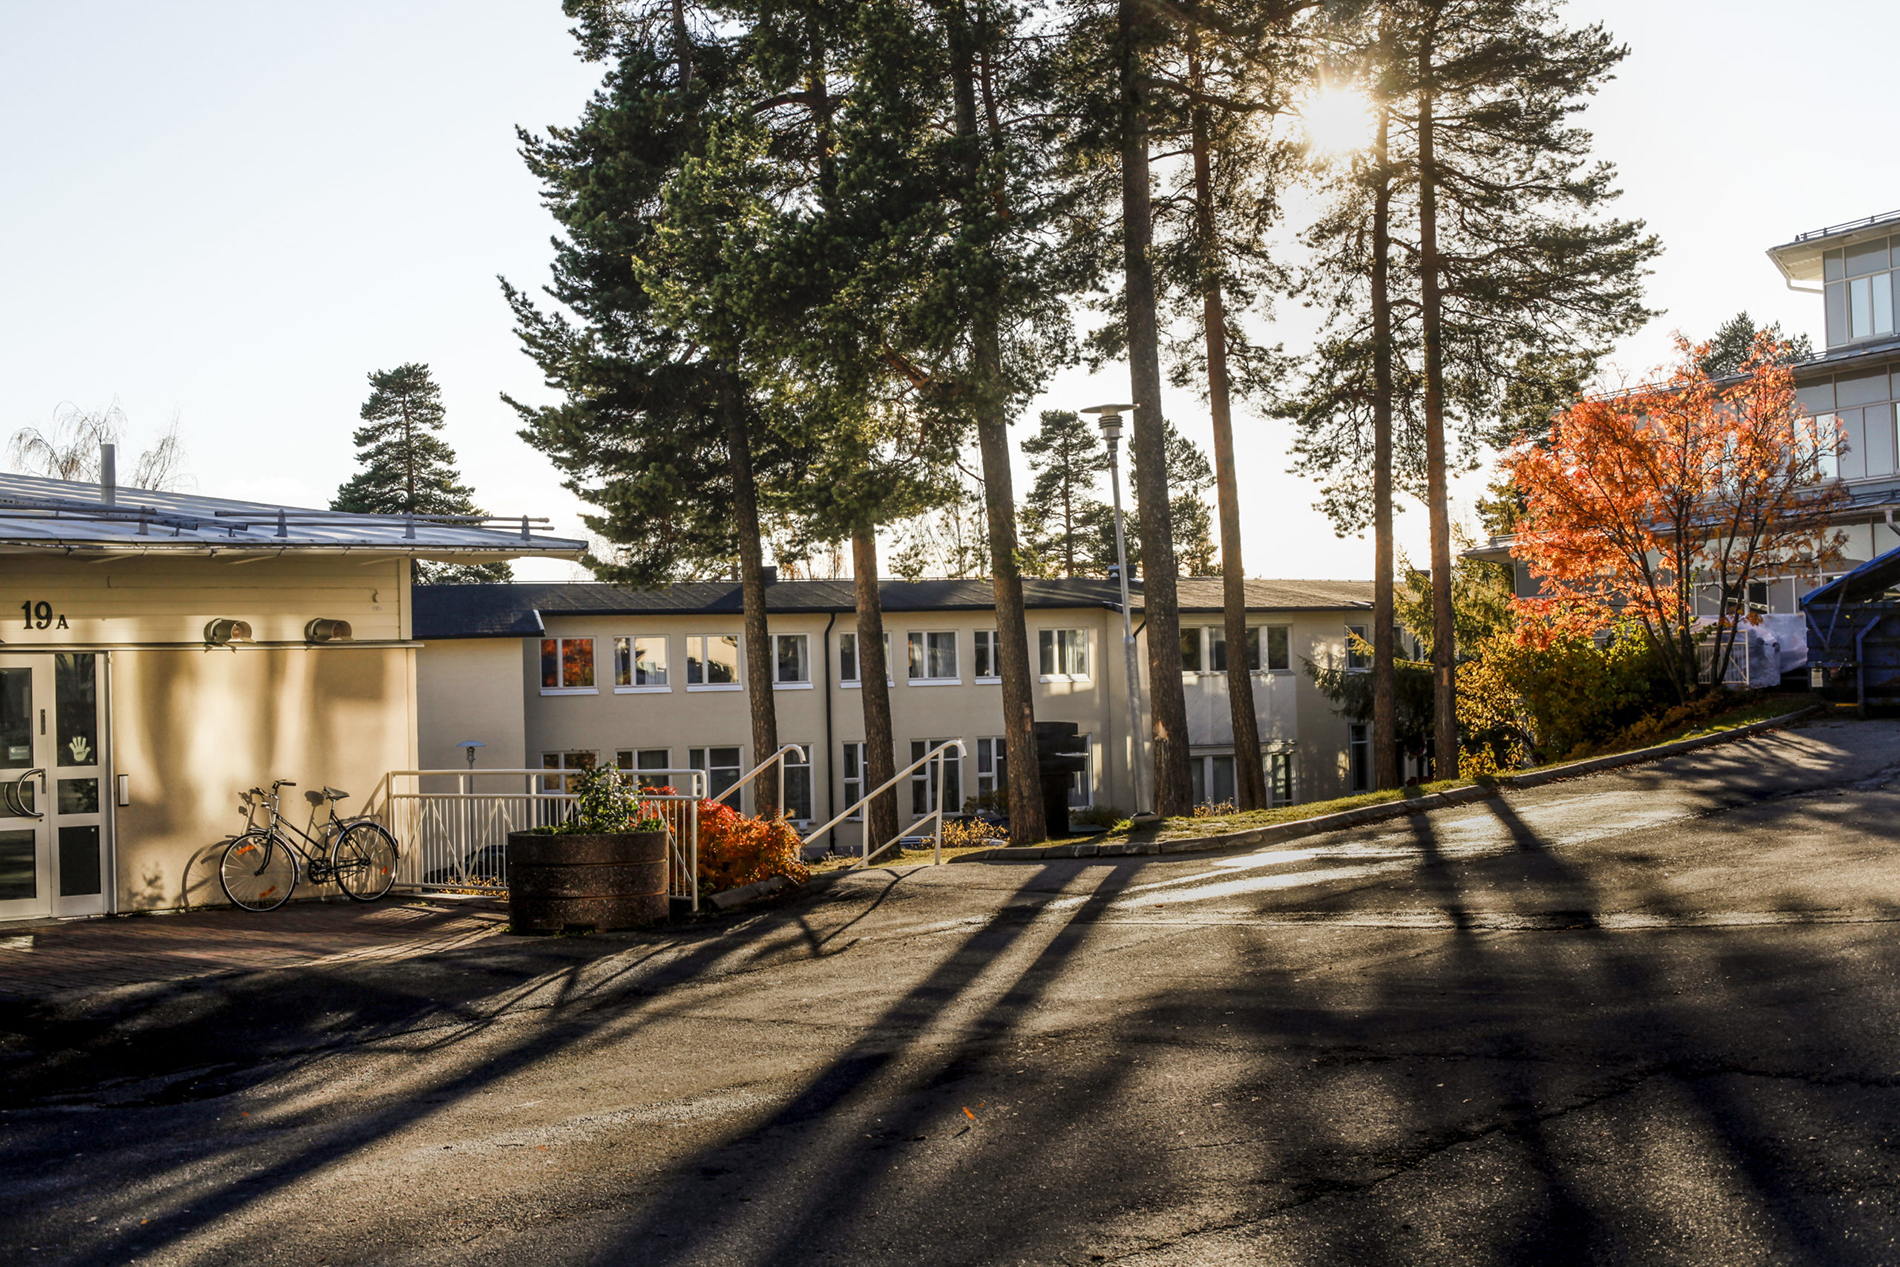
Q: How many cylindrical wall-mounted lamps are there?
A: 2